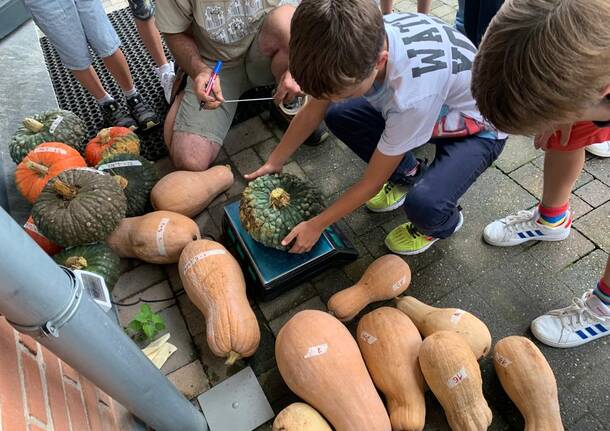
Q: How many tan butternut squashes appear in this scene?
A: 10